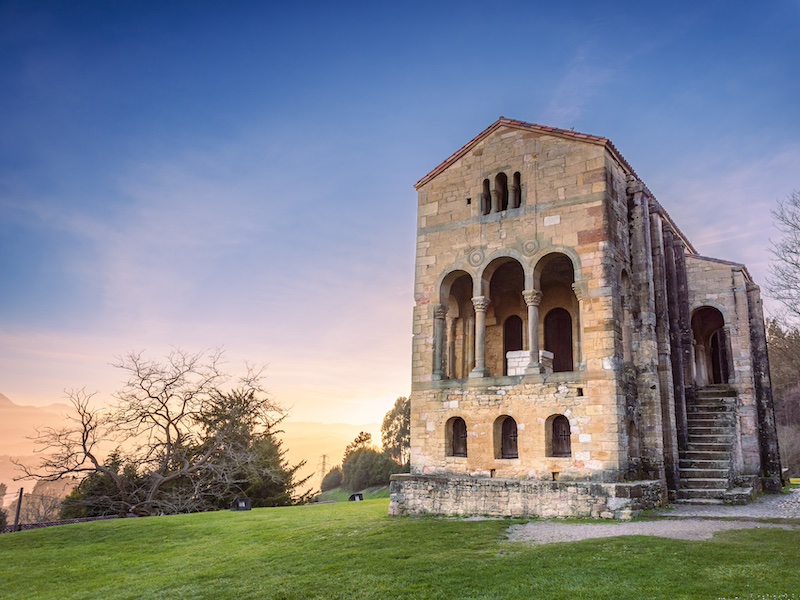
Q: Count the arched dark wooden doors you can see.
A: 5